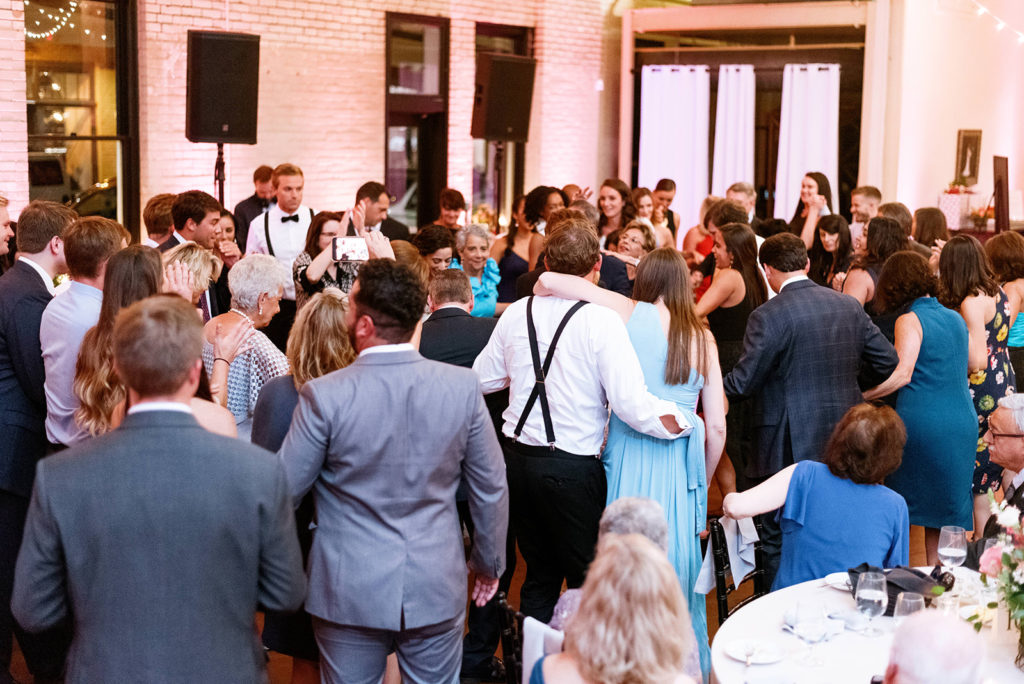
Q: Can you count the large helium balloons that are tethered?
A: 0